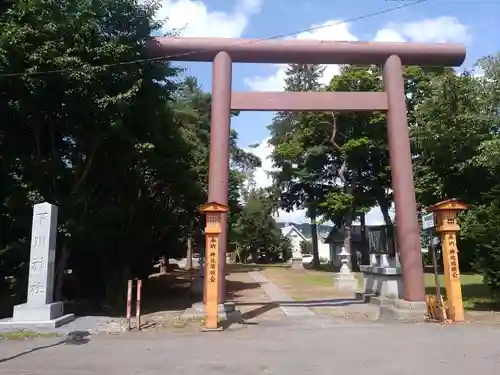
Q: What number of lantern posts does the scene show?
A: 2